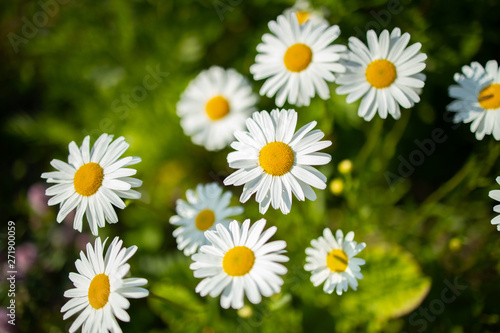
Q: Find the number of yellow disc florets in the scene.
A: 11